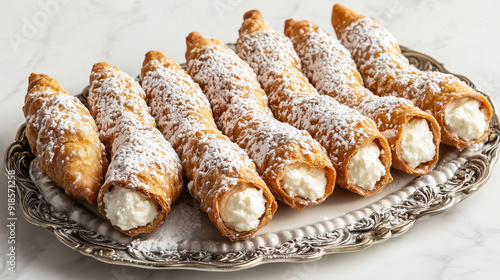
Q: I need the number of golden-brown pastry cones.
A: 7